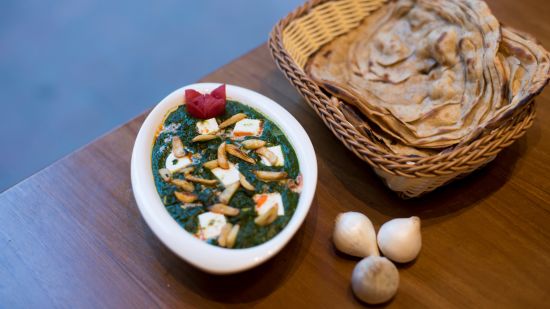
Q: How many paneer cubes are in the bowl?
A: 7